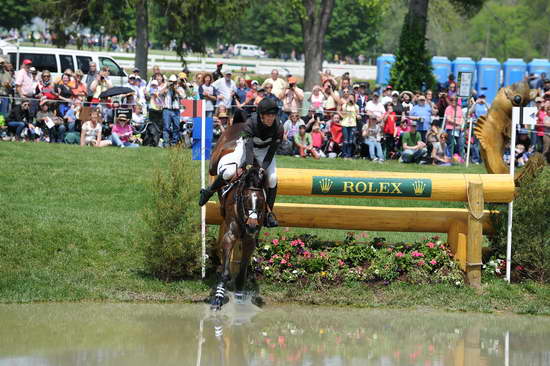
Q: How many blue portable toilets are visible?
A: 6